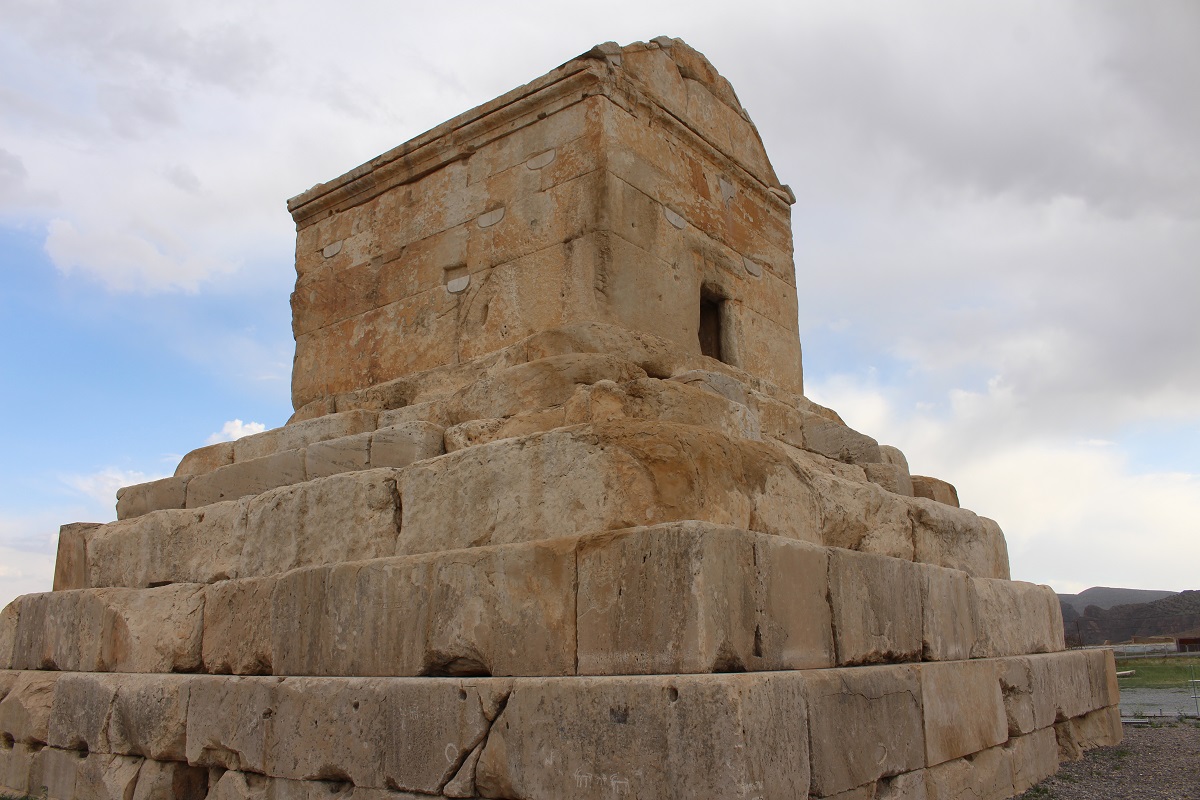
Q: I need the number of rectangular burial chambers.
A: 1